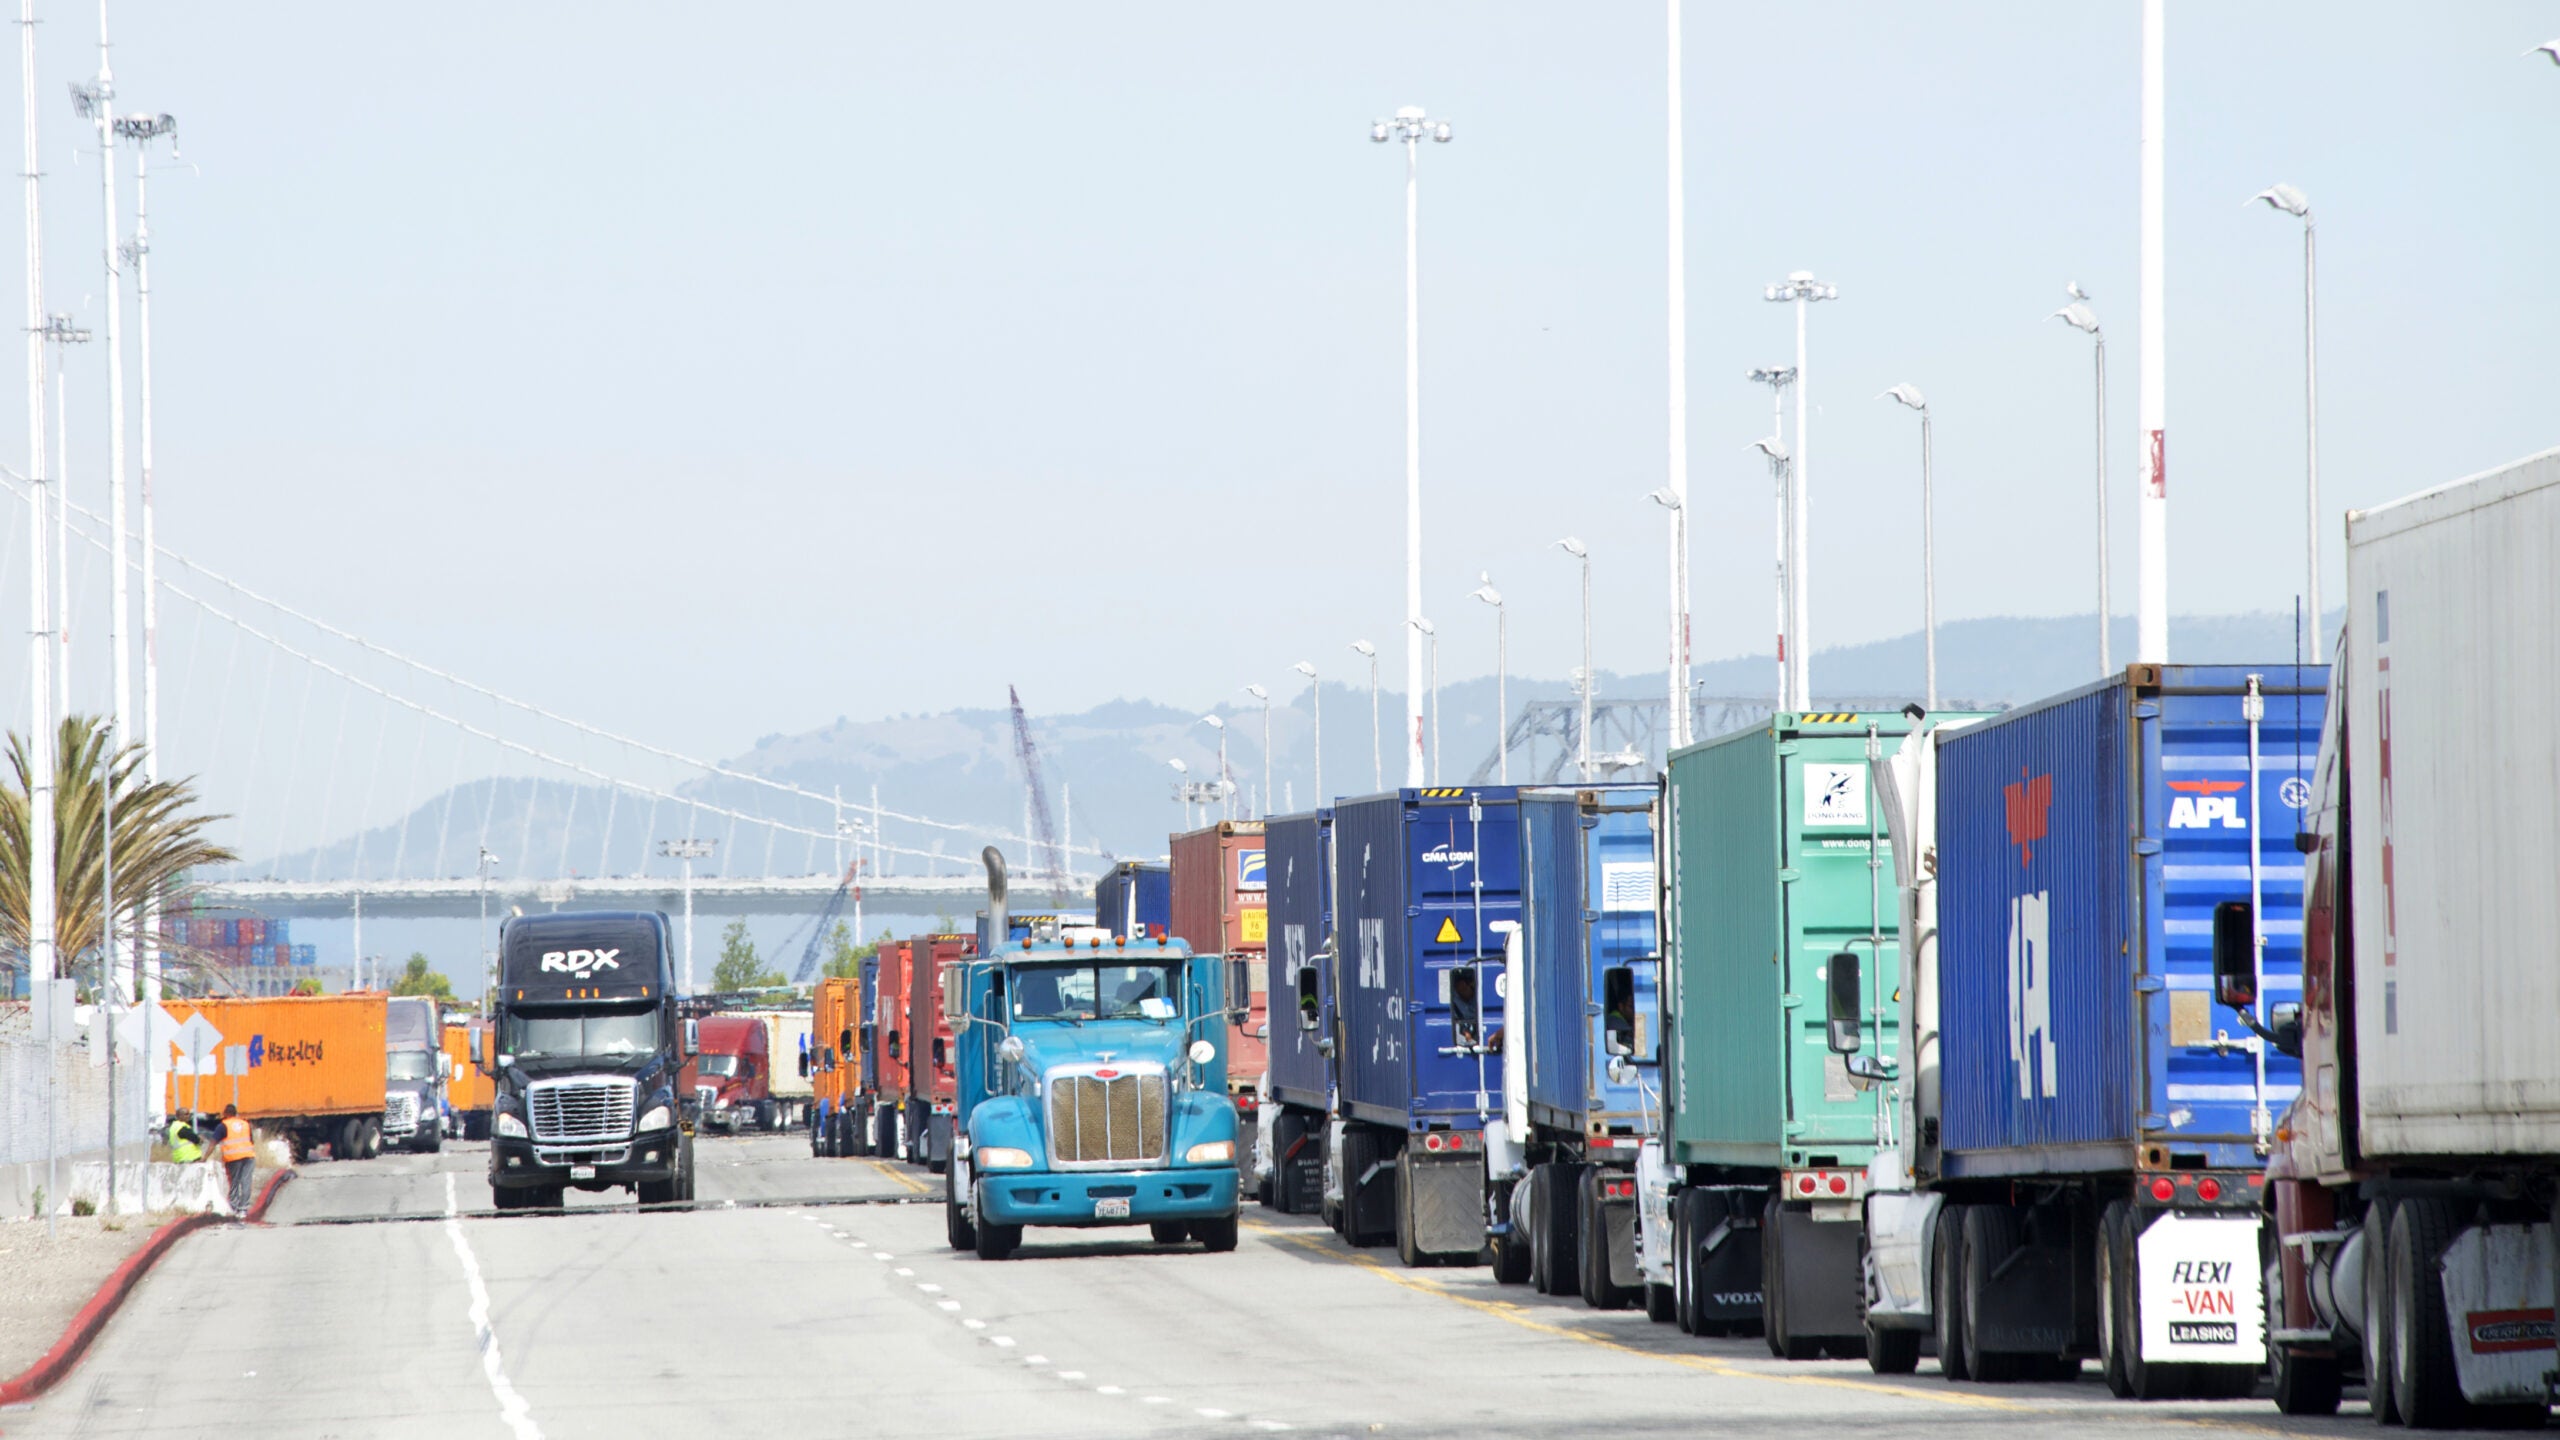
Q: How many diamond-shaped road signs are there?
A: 2